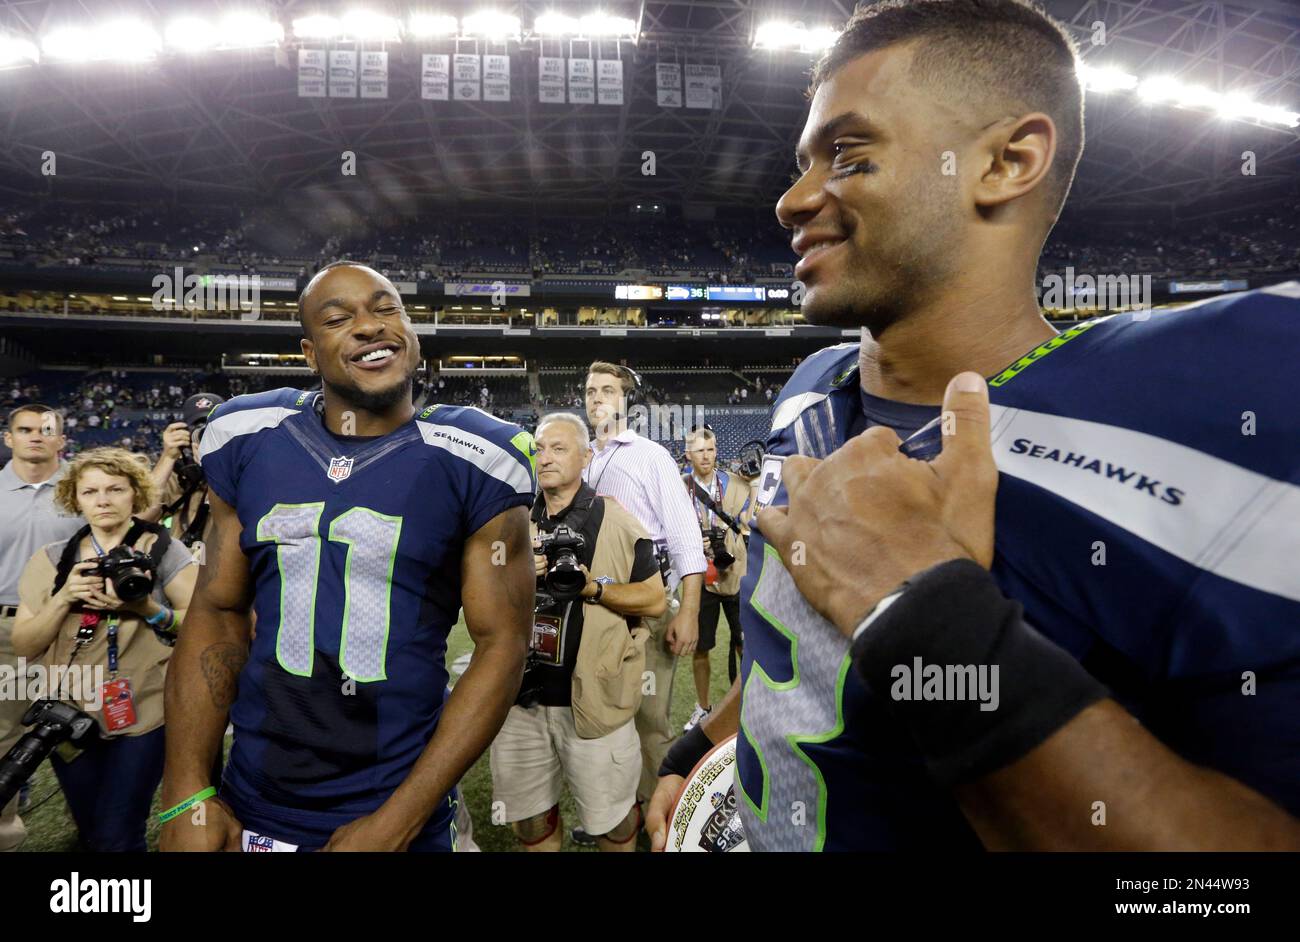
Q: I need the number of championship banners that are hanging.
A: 11